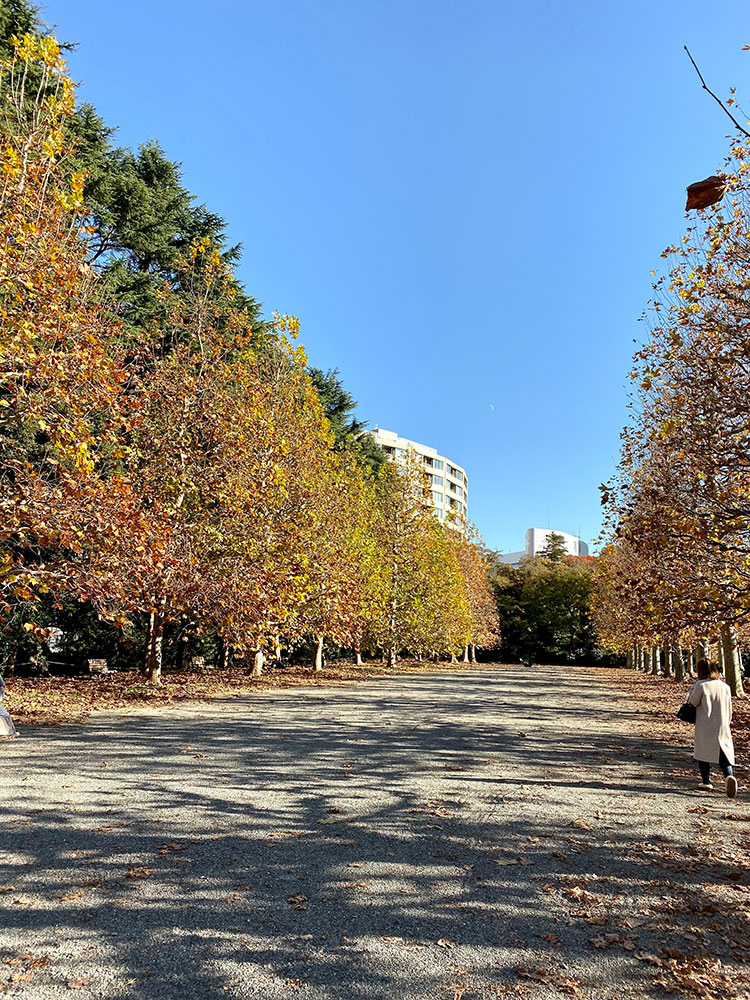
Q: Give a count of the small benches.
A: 2